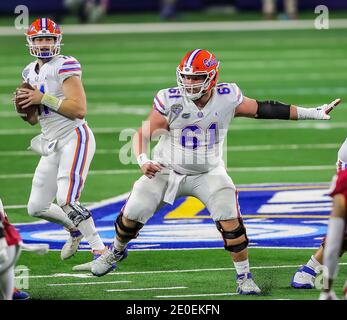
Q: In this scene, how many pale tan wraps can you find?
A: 1